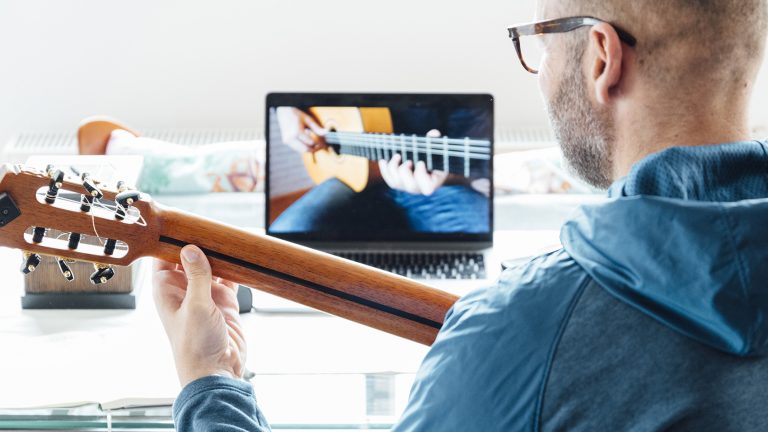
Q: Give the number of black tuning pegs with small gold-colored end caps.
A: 6